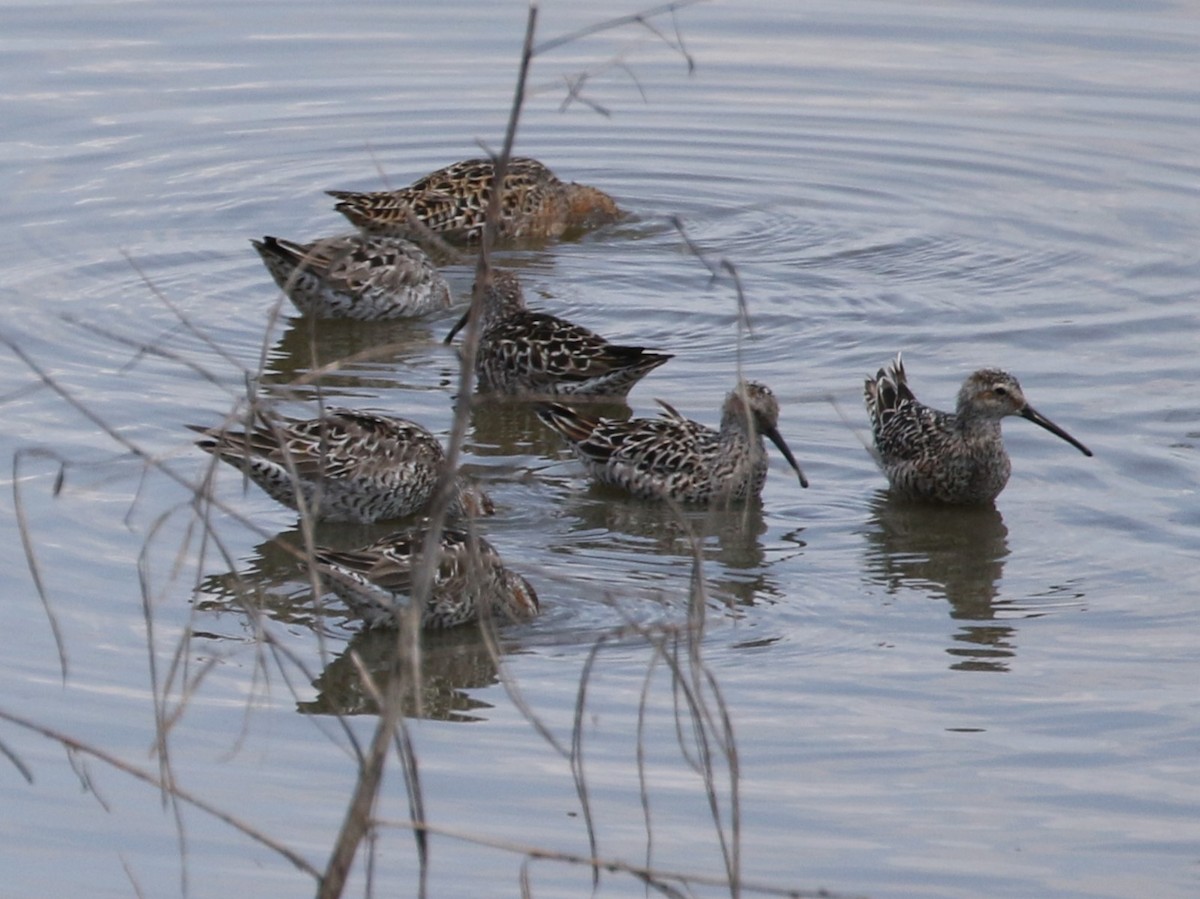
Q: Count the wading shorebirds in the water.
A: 7